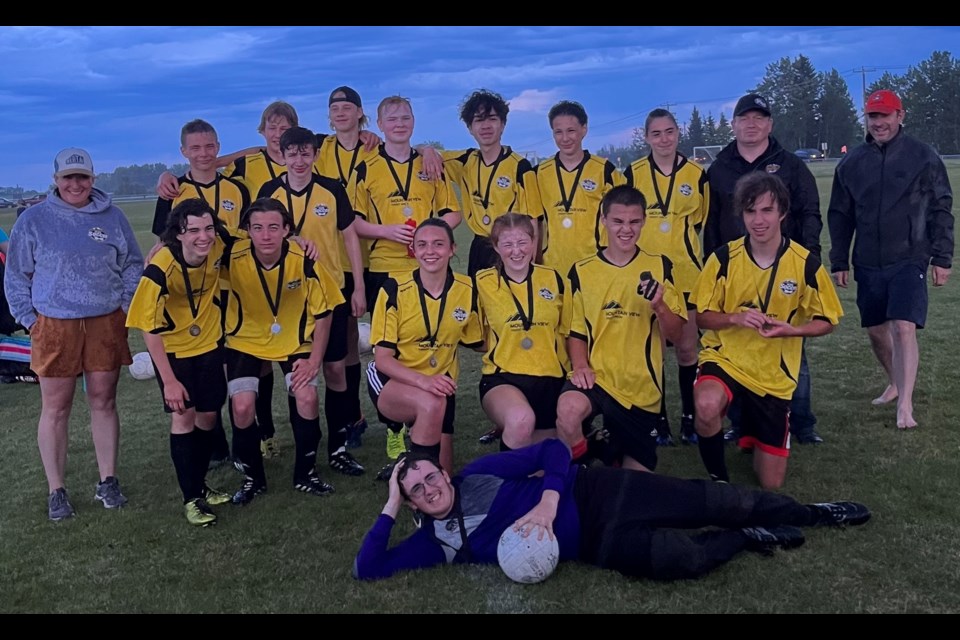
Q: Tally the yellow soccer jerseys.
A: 14